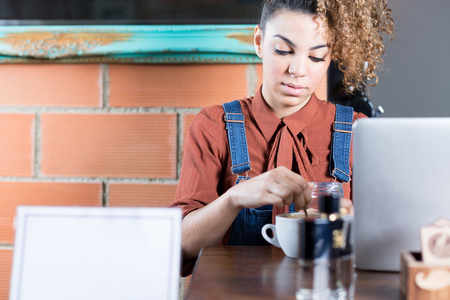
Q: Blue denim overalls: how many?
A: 1